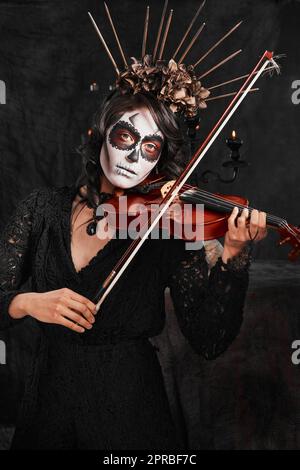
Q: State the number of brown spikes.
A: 11